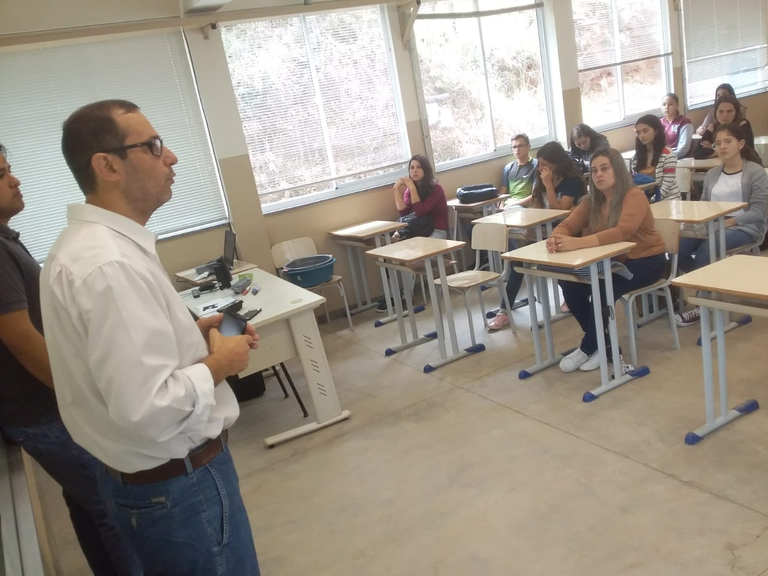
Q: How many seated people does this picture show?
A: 10